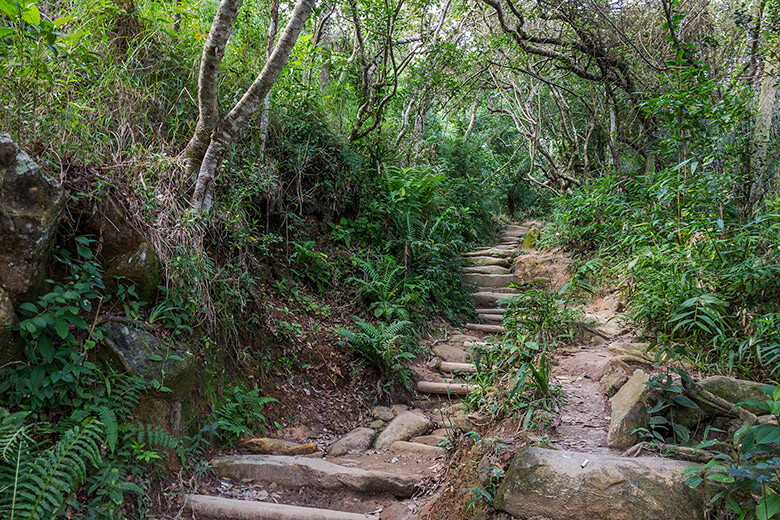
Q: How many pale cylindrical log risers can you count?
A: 7